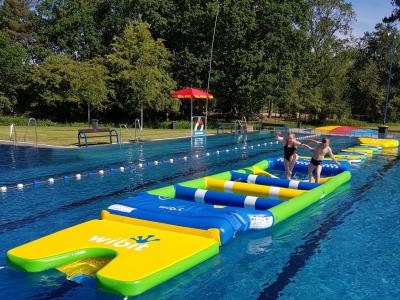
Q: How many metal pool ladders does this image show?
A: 3